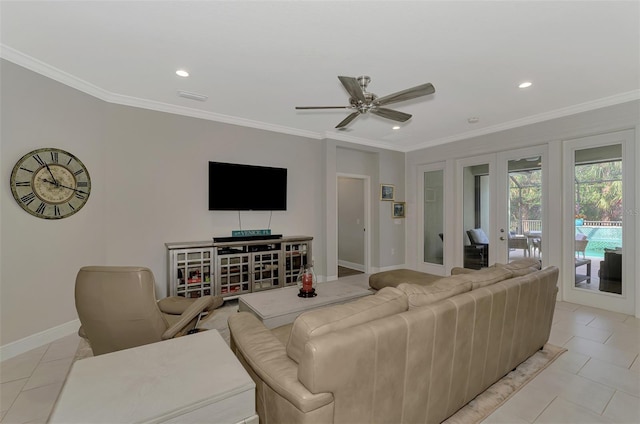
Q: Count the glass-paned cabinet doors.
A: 4